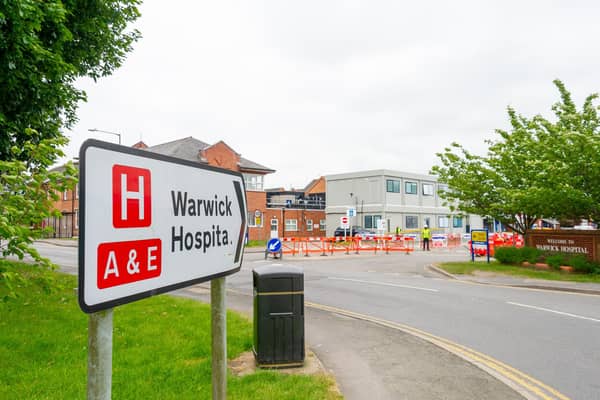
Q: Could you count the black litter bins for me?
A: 1